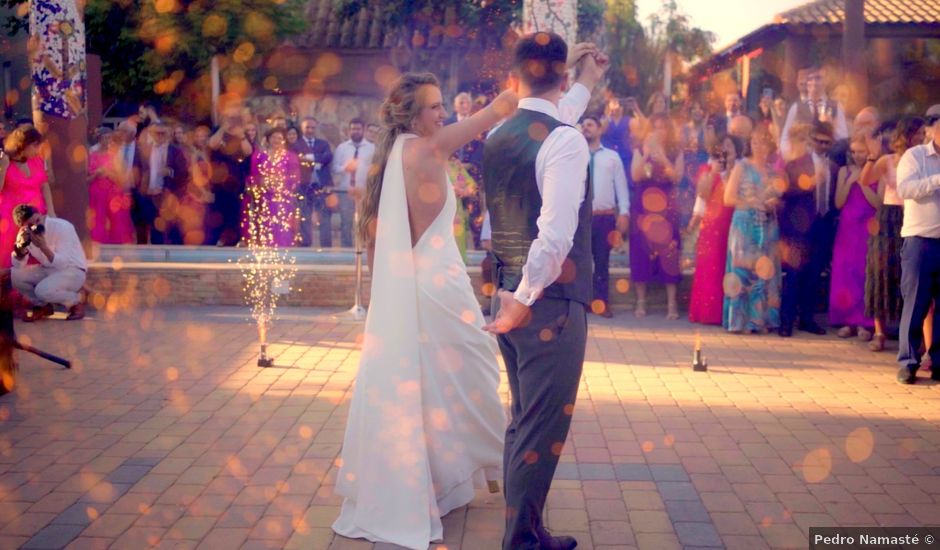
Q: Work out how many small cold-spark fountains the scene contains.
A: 2